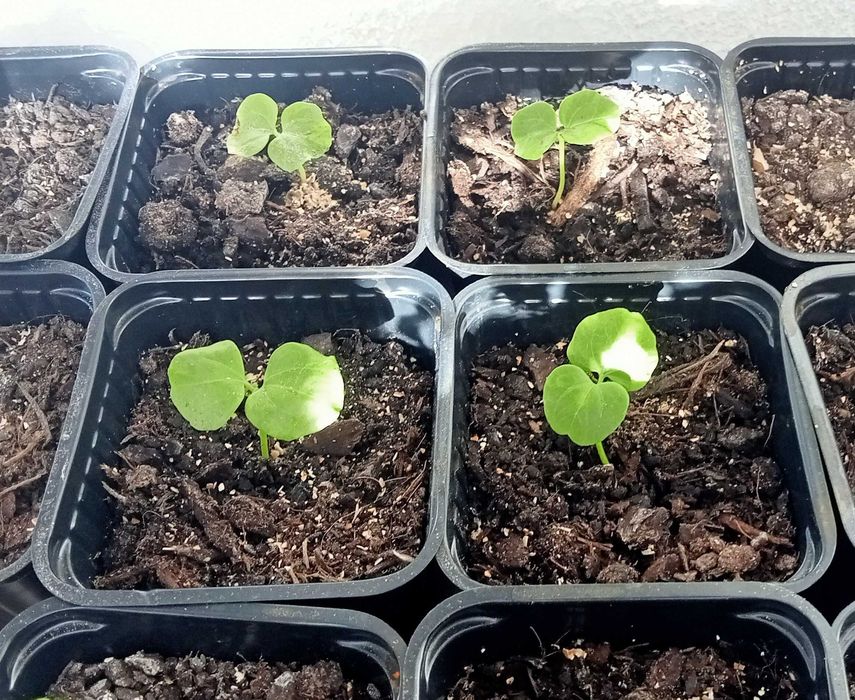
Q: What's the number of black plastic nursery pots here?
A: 11